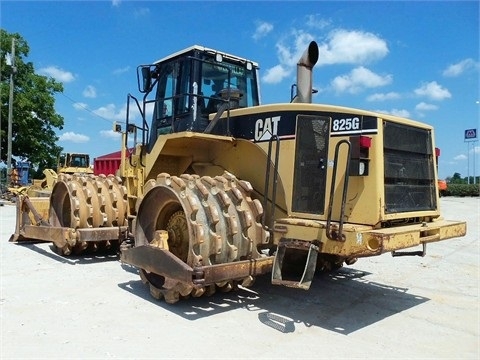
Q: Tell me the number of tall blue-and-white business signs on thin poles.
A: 1